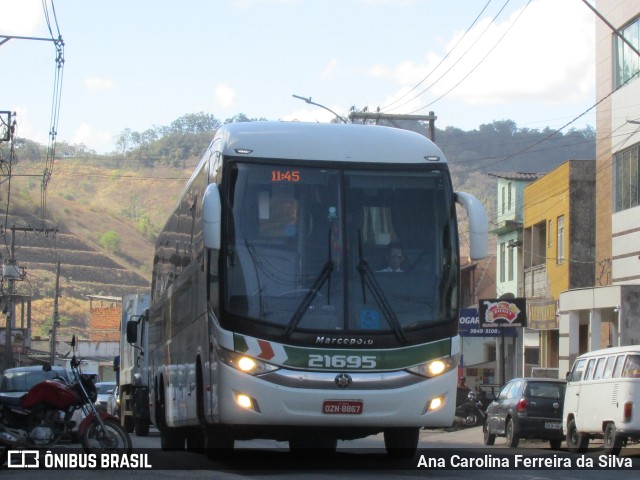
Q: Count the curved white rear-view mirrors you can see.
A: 2